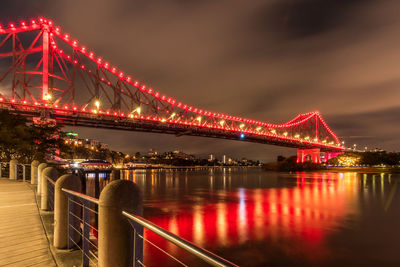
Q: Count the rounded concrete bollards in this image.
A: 6